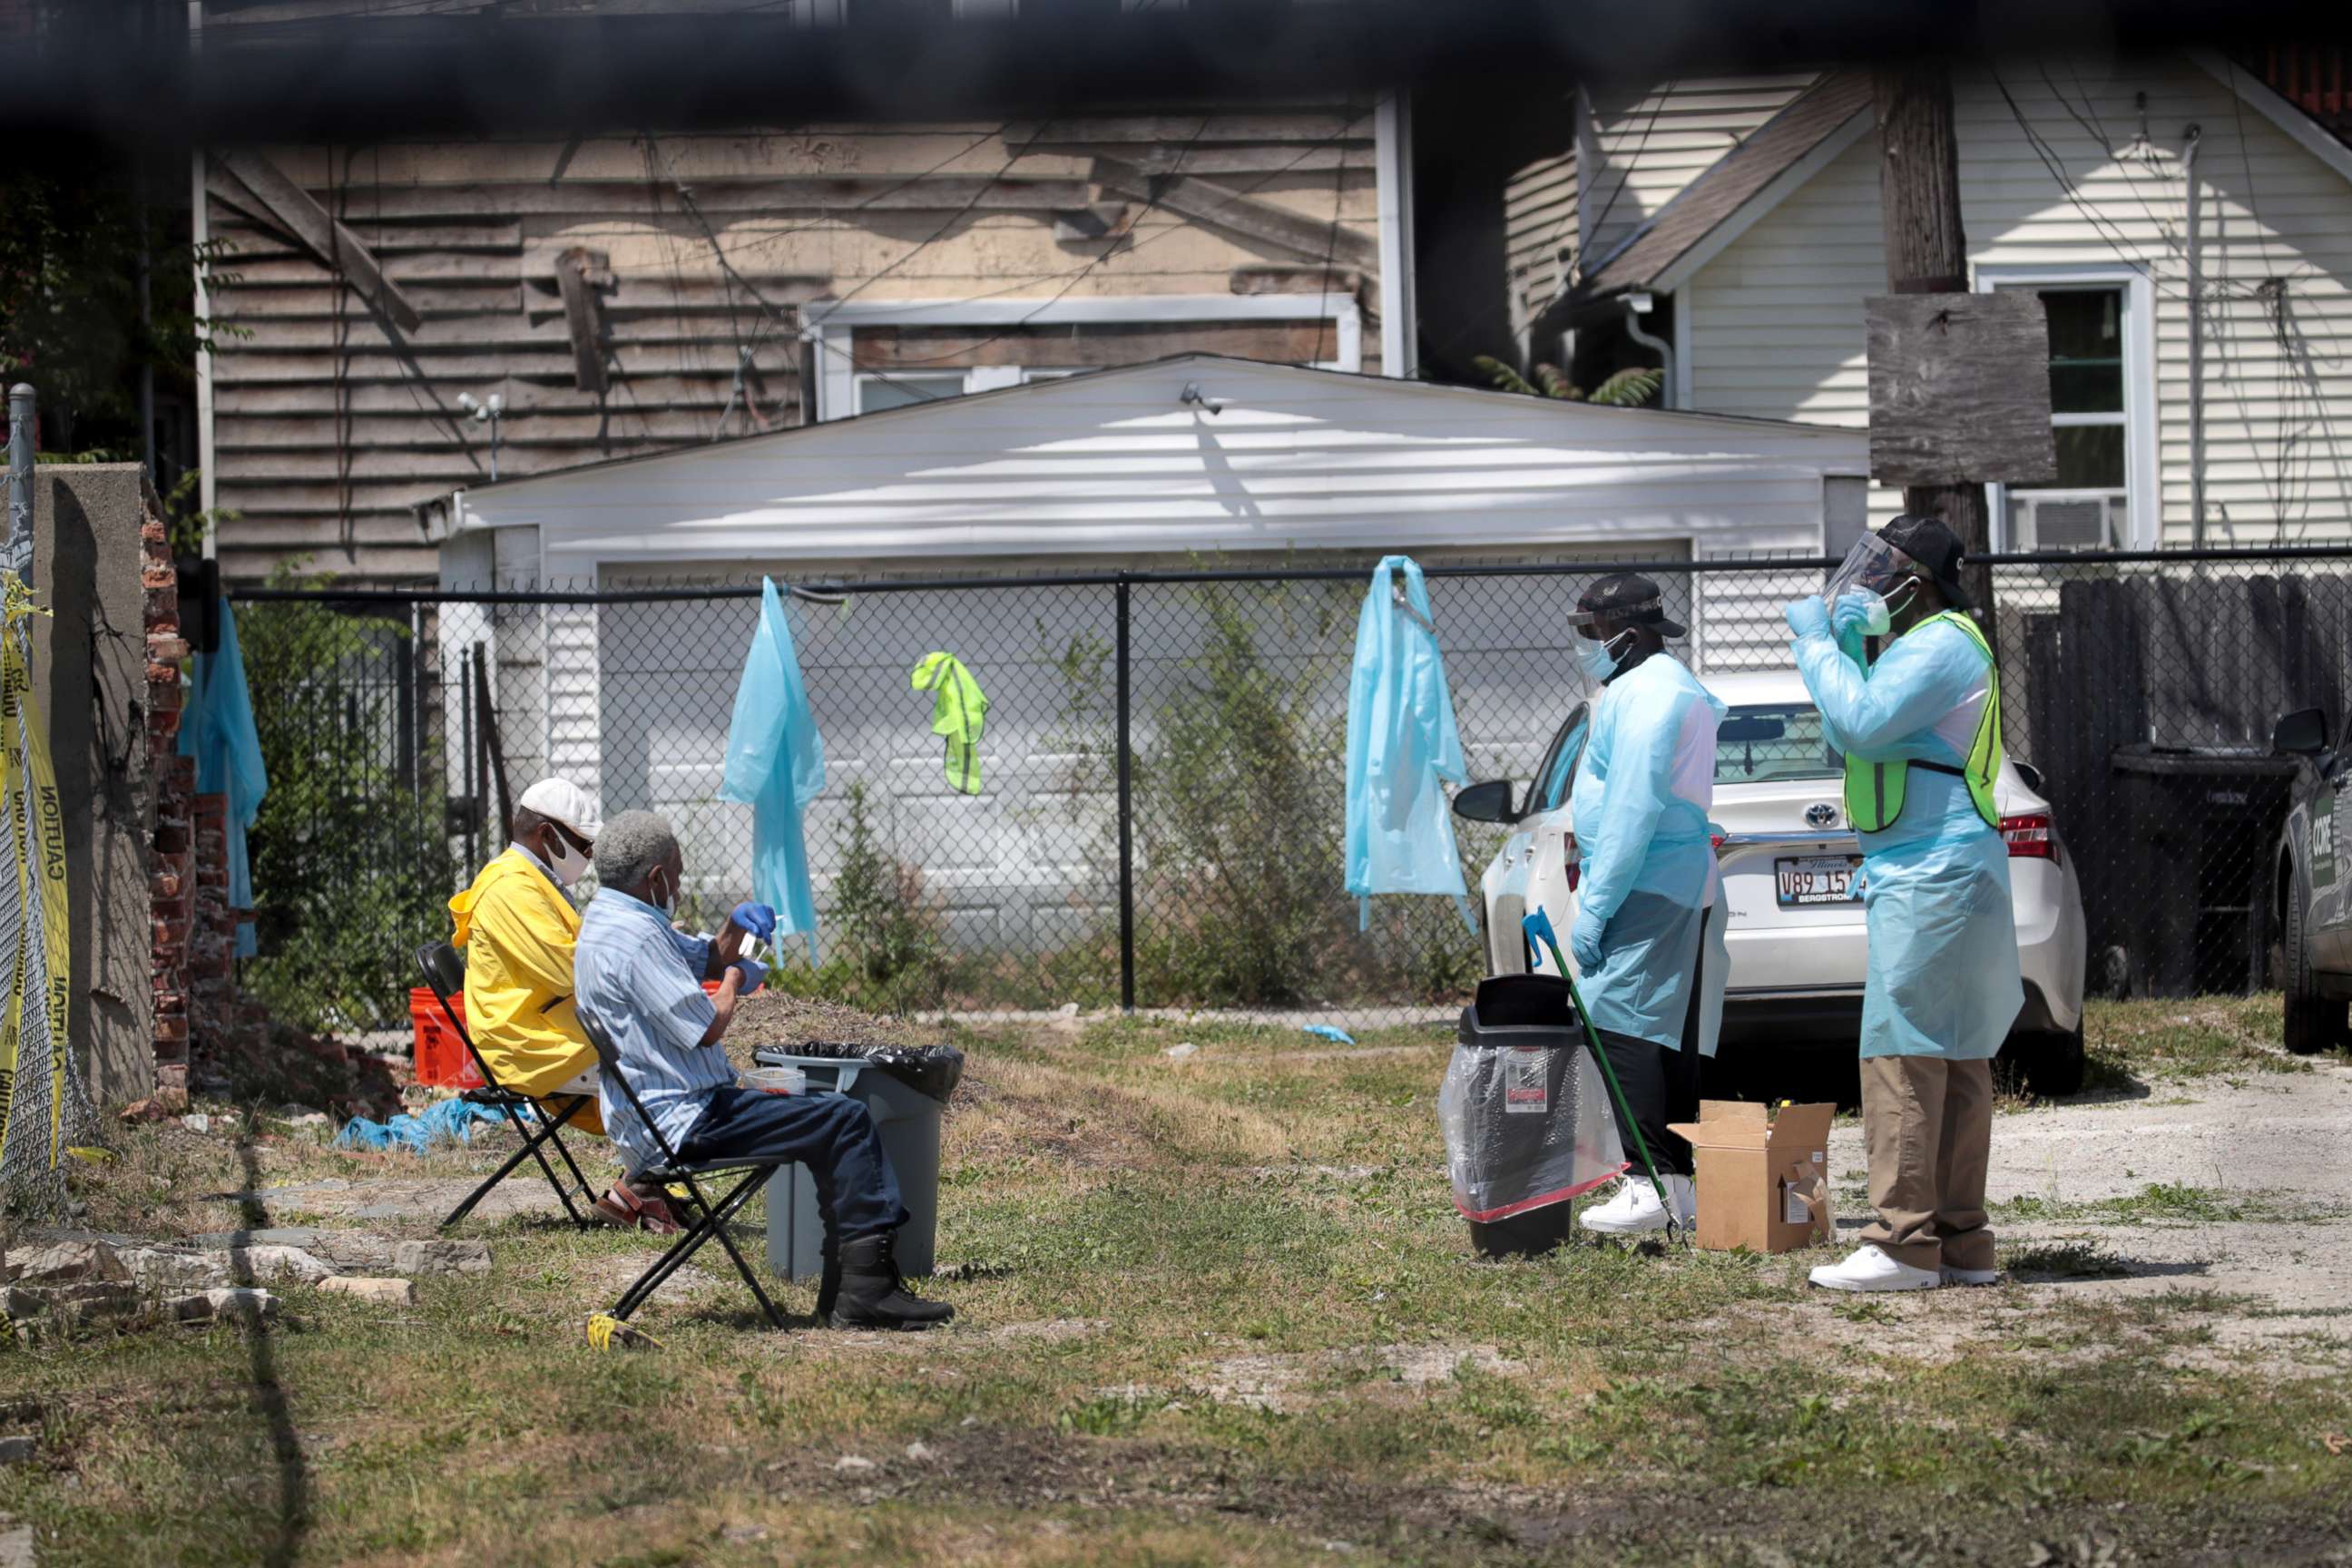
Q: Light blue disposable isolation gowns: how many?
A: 5